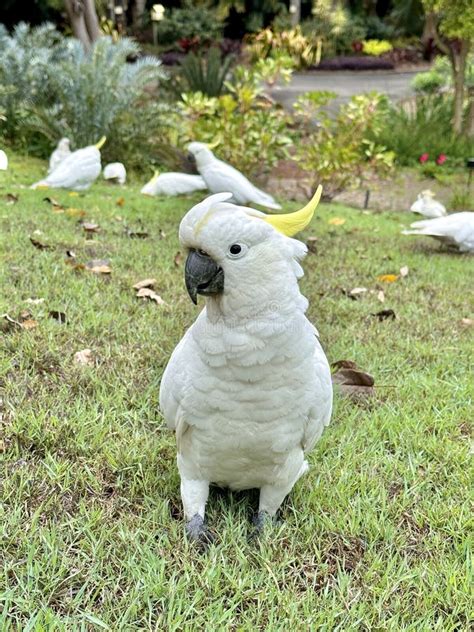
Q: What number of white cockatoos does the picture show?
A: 9